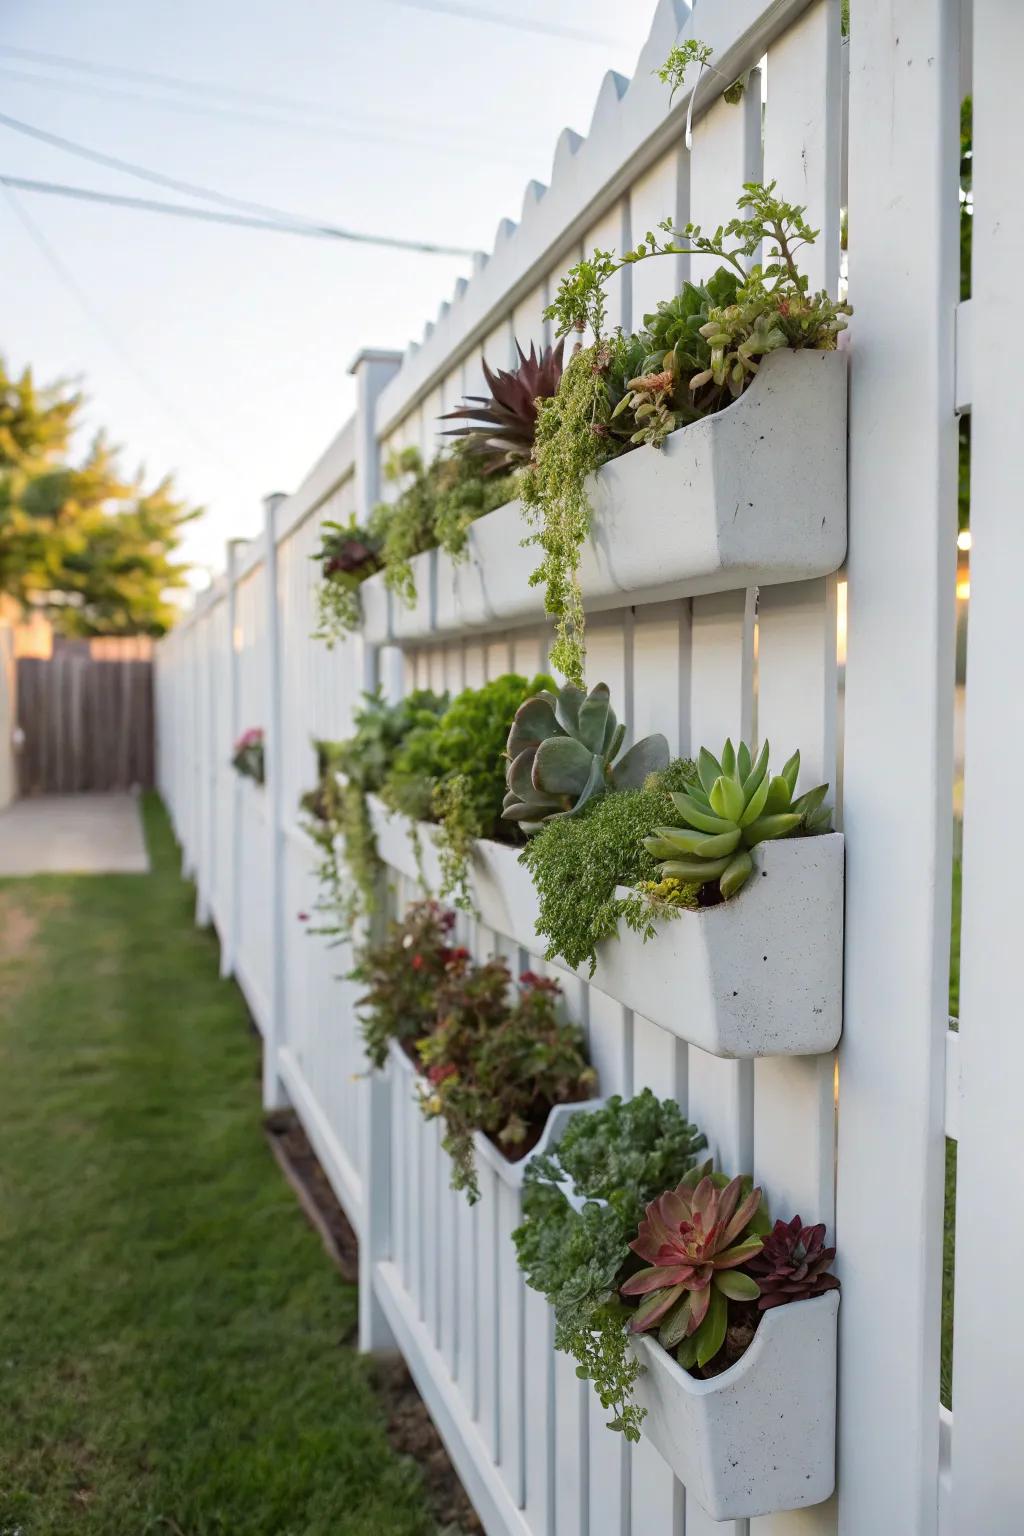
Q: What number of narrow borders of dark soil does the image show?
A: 2